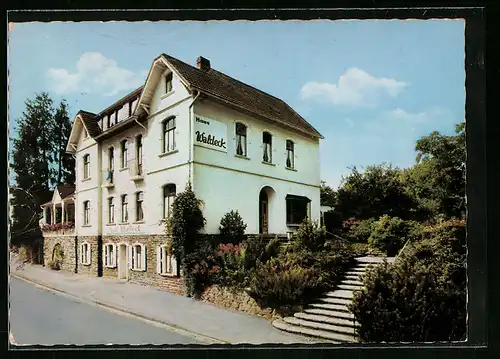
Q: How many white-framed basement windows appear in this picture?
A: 4